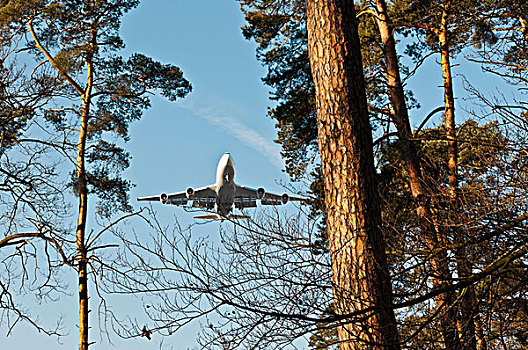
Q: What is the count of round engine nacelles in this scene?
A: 4